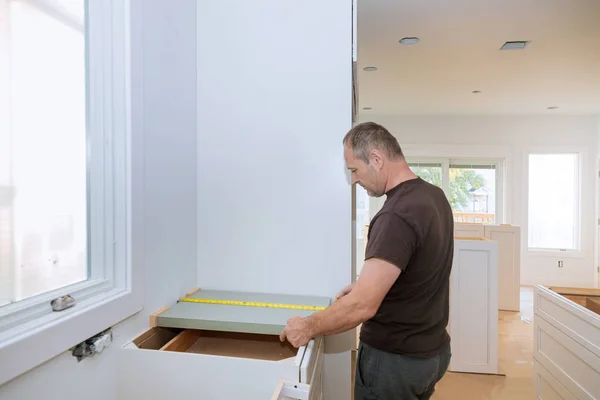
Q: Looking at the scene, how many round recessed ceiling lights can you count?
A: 5